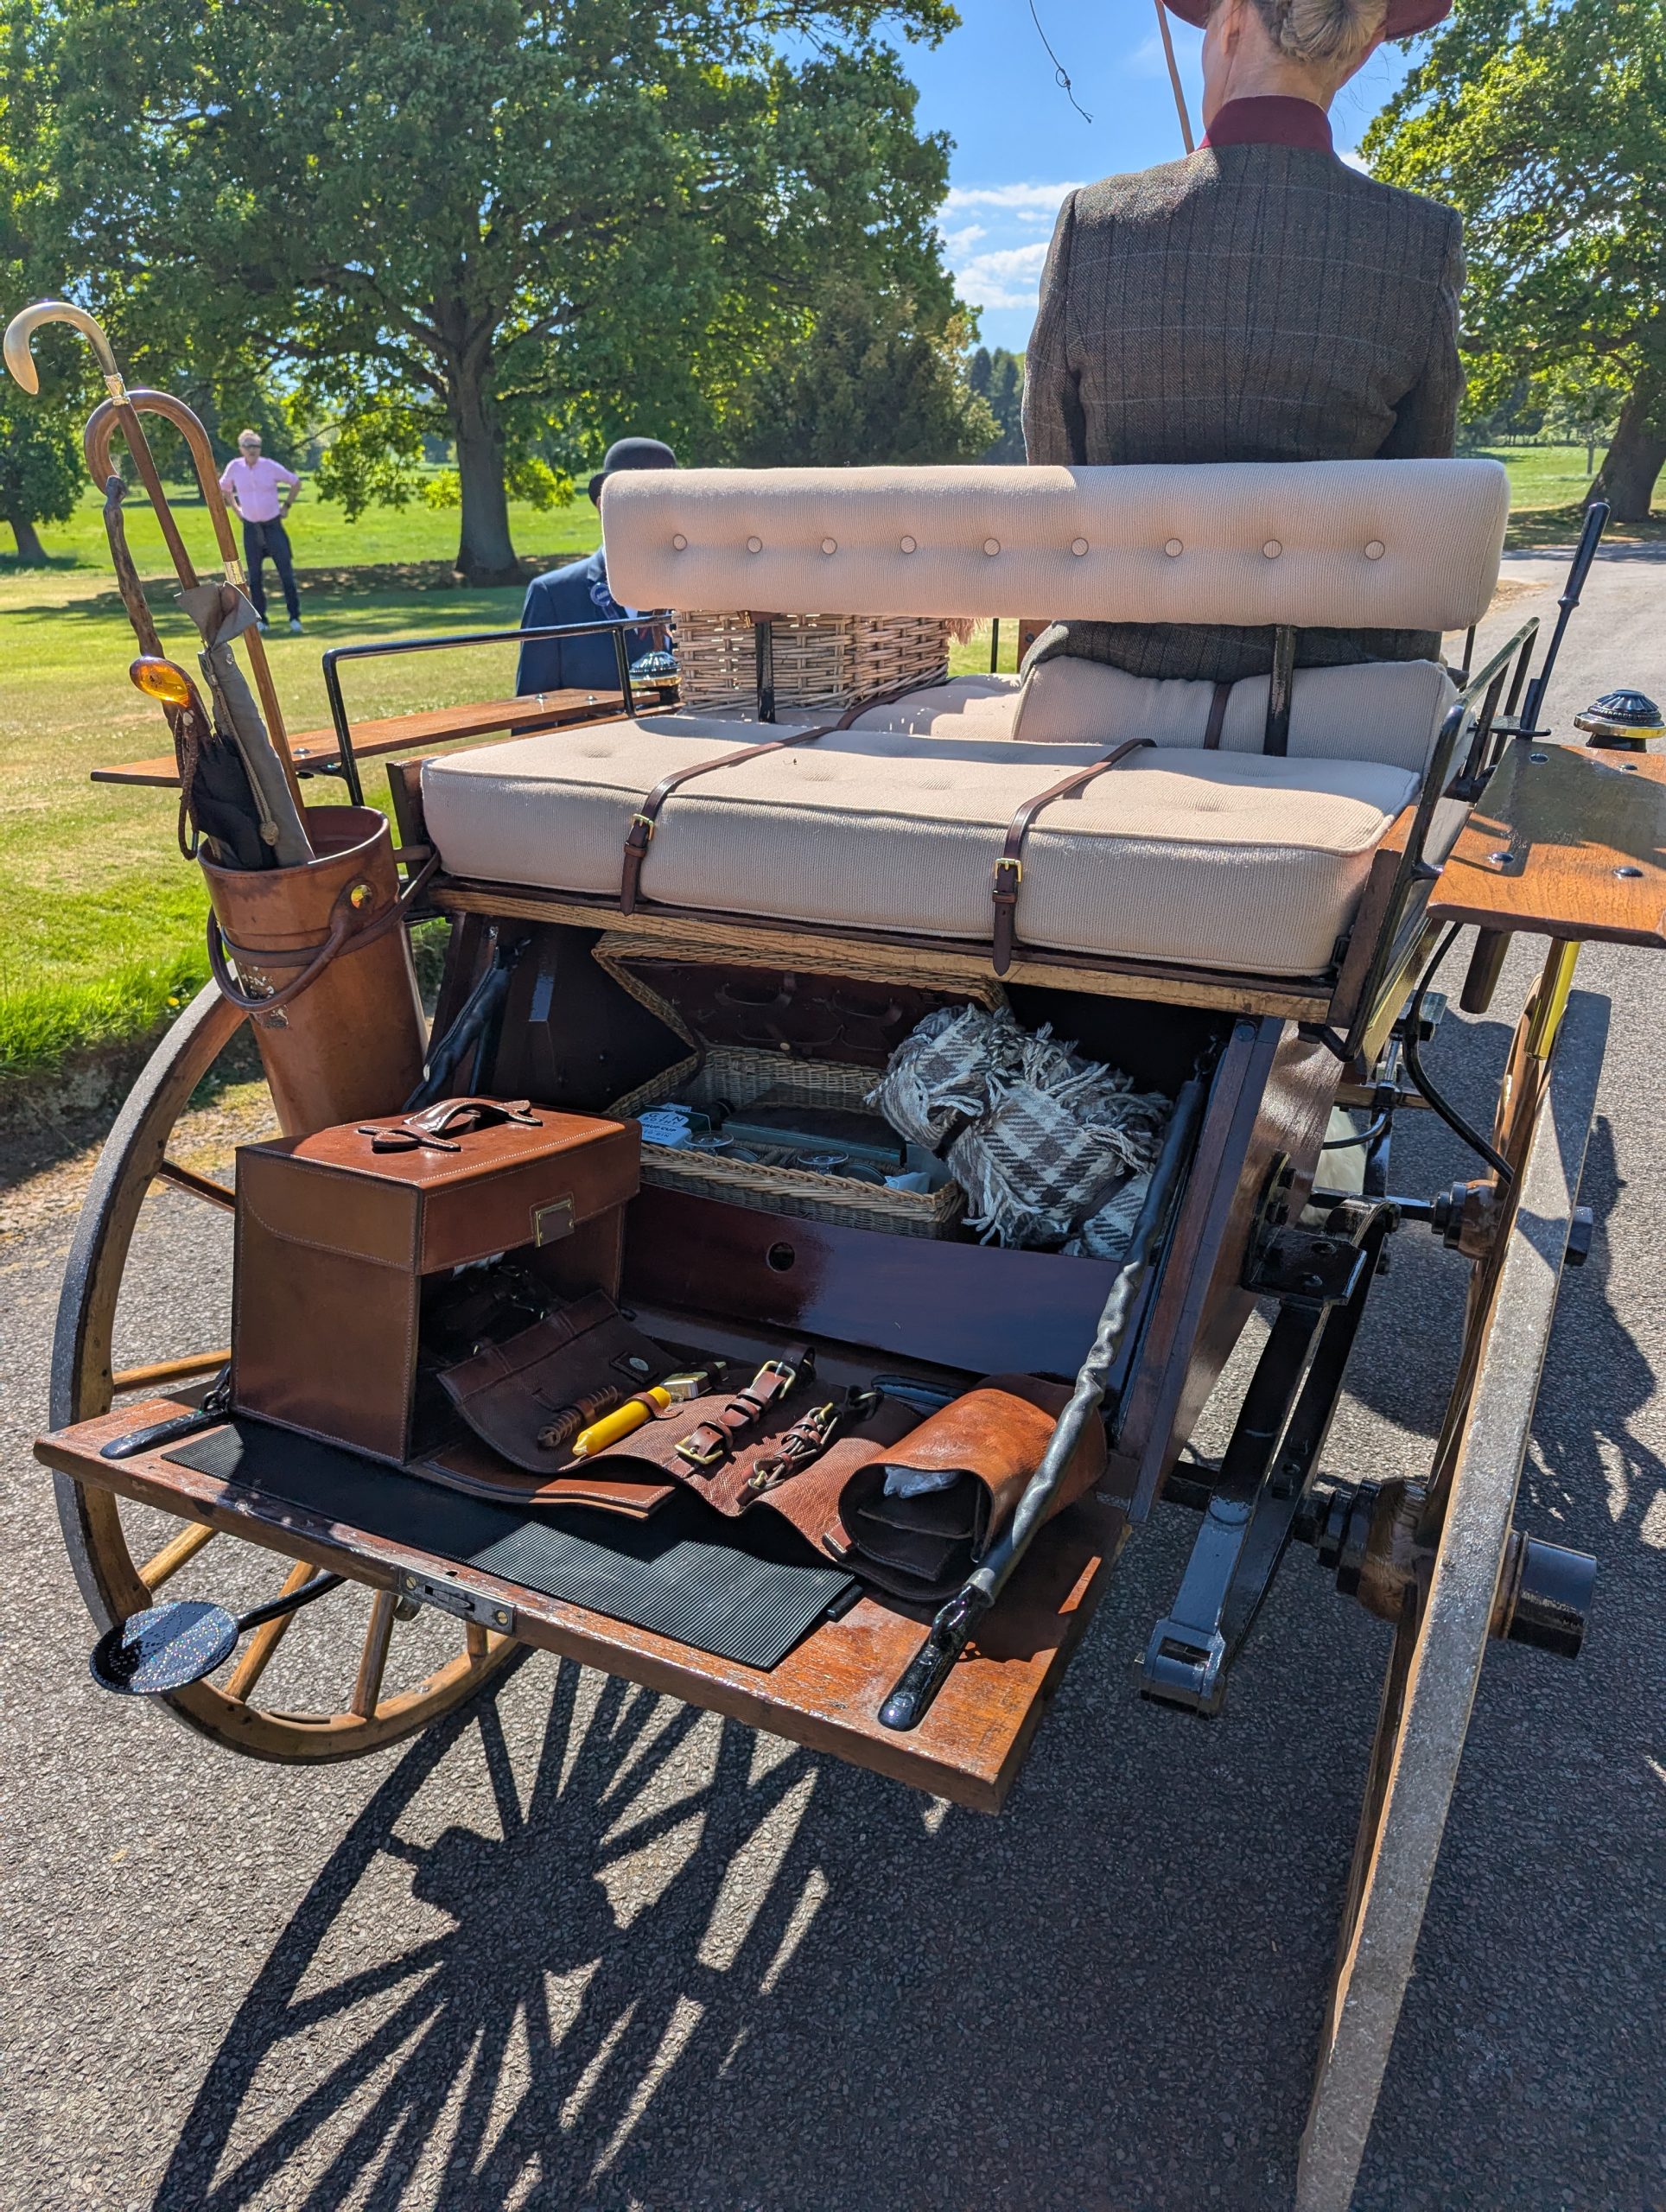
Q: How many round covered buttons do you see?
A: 9